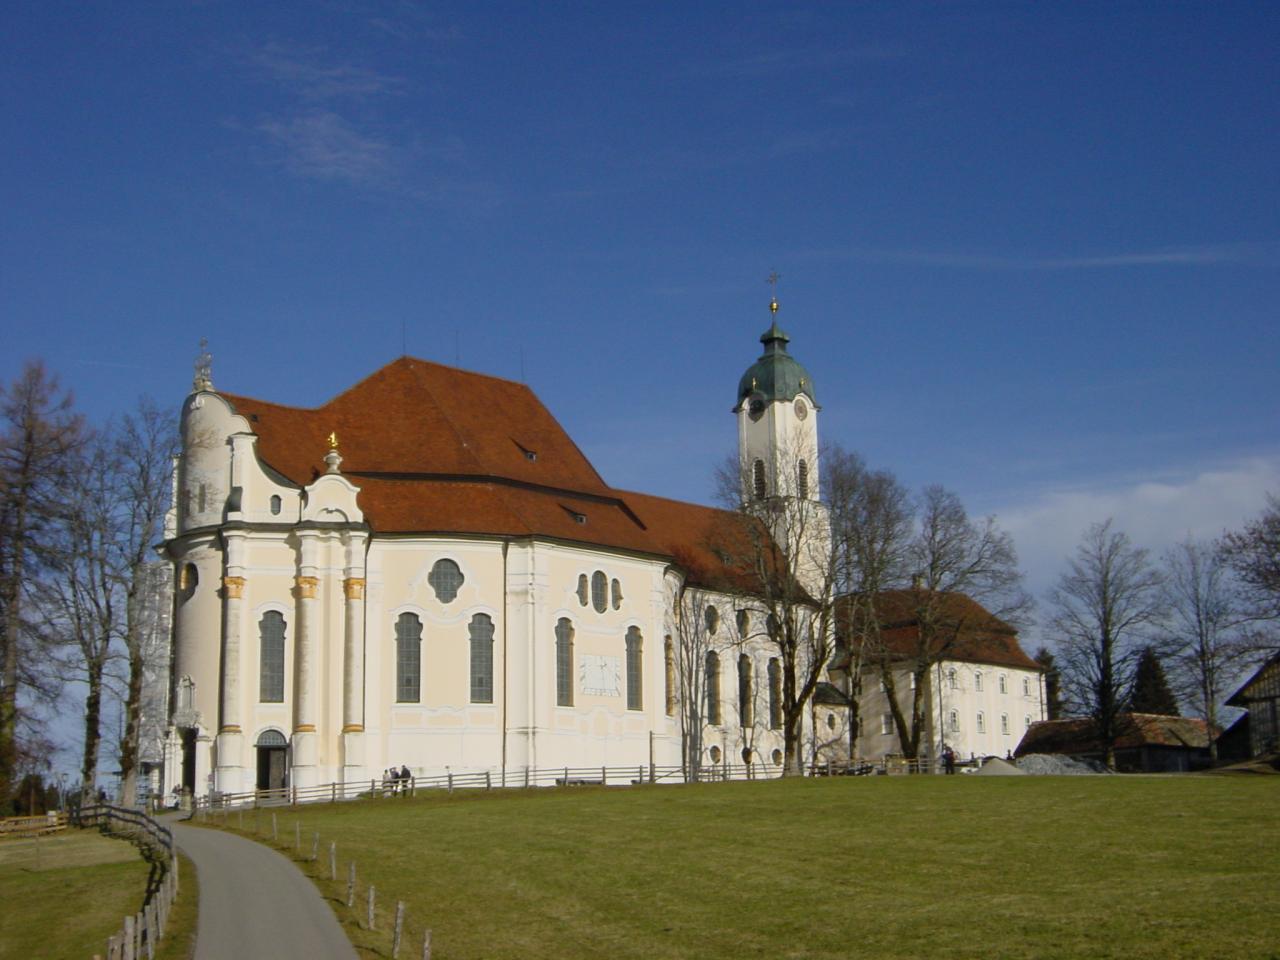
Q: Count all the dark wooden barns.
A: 2